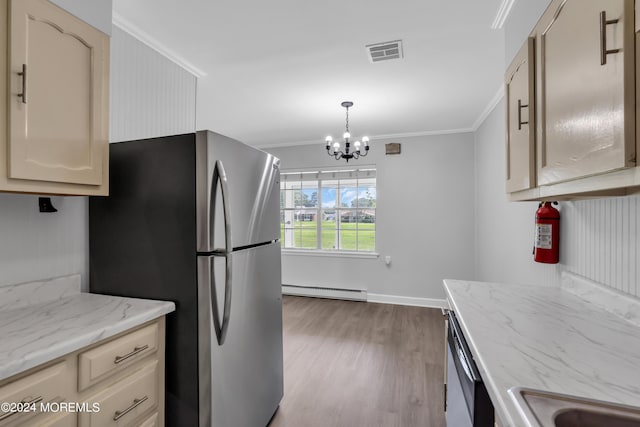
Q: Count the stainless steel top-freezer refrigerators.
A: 1